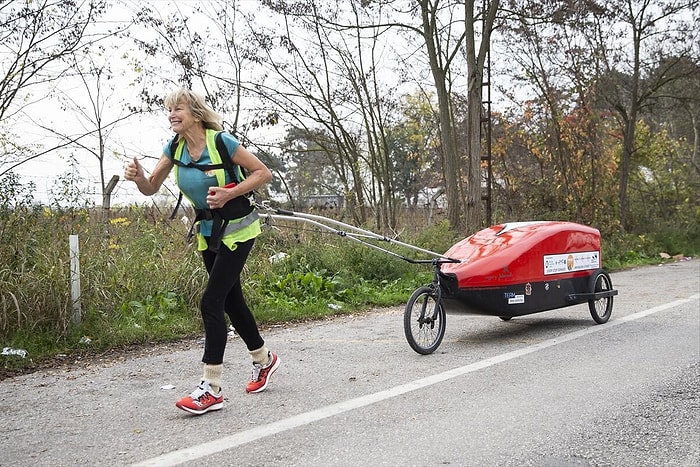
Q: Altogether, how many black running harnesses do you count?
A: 1